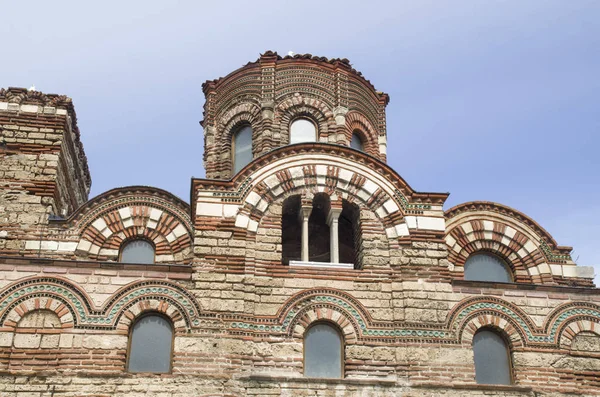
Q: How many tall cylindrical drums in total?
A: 1